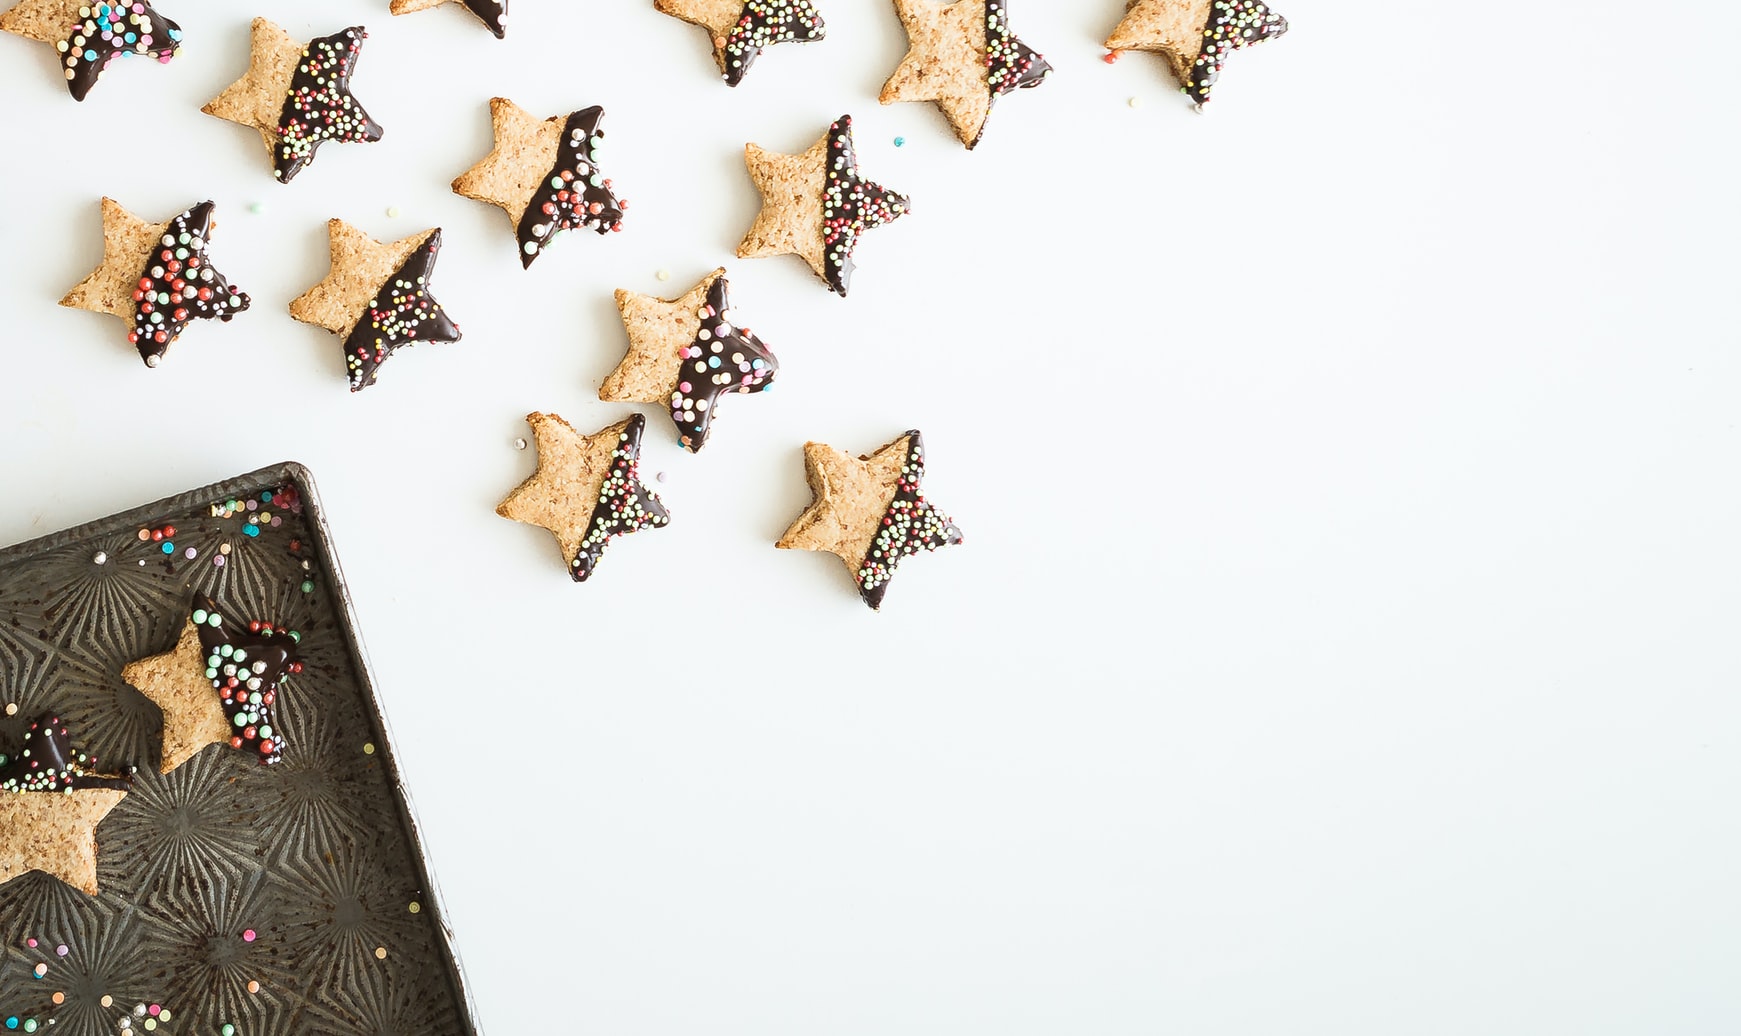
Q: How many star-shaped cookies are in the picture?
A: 15